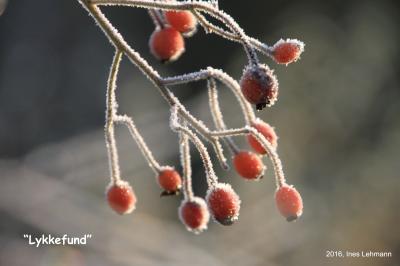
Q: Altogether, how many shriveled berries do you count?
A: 1